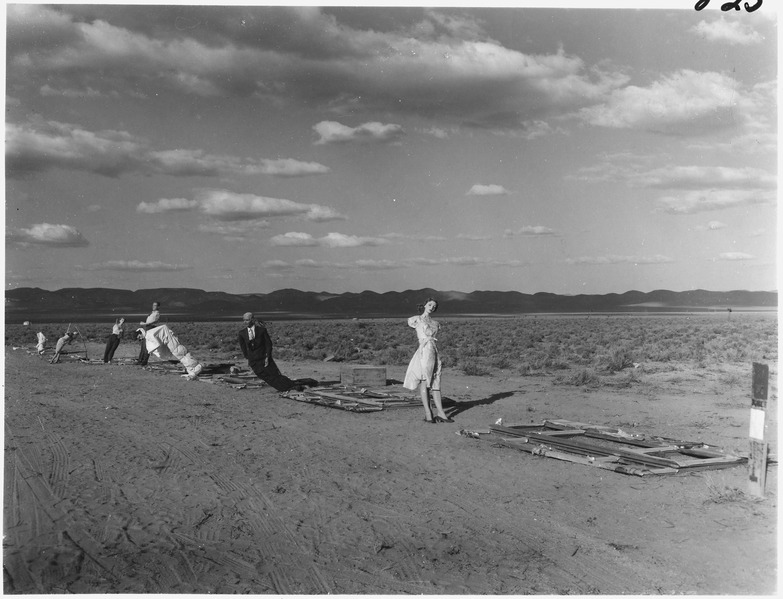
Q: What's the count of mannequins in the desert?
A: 7